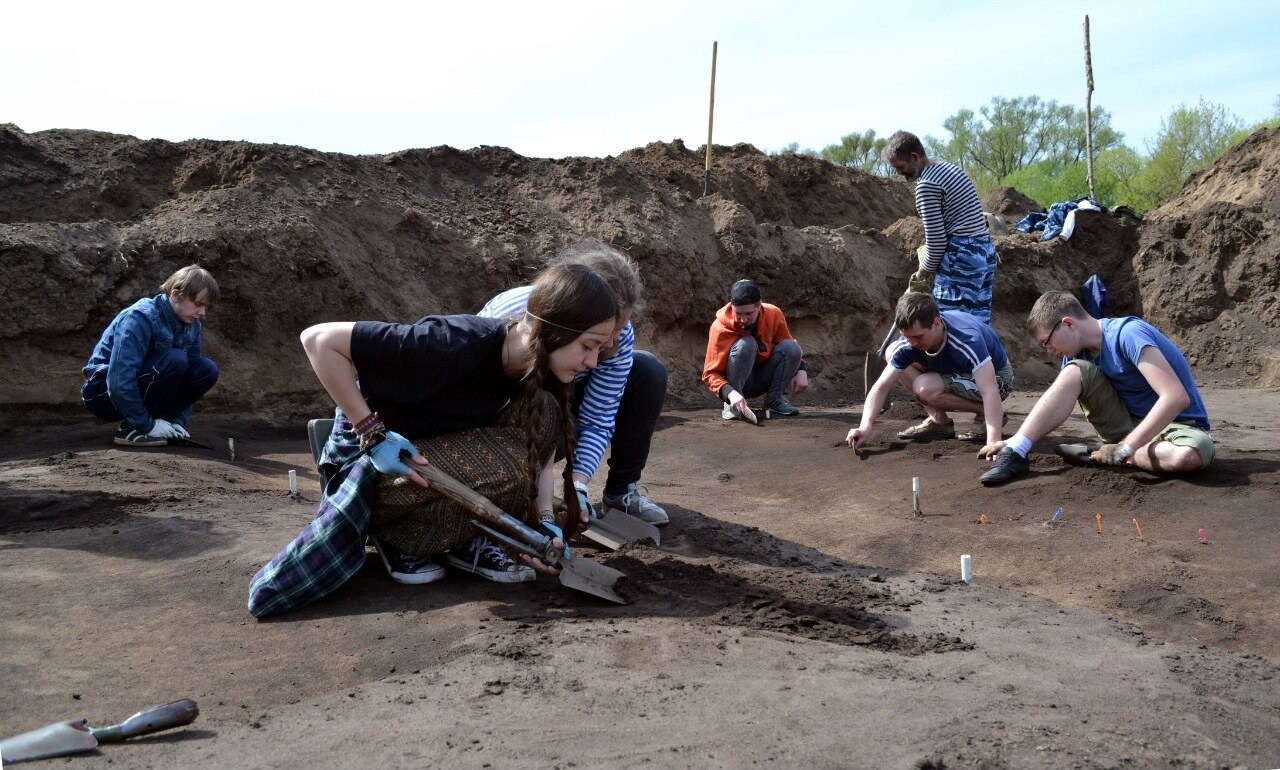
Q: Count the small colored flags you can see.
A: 5